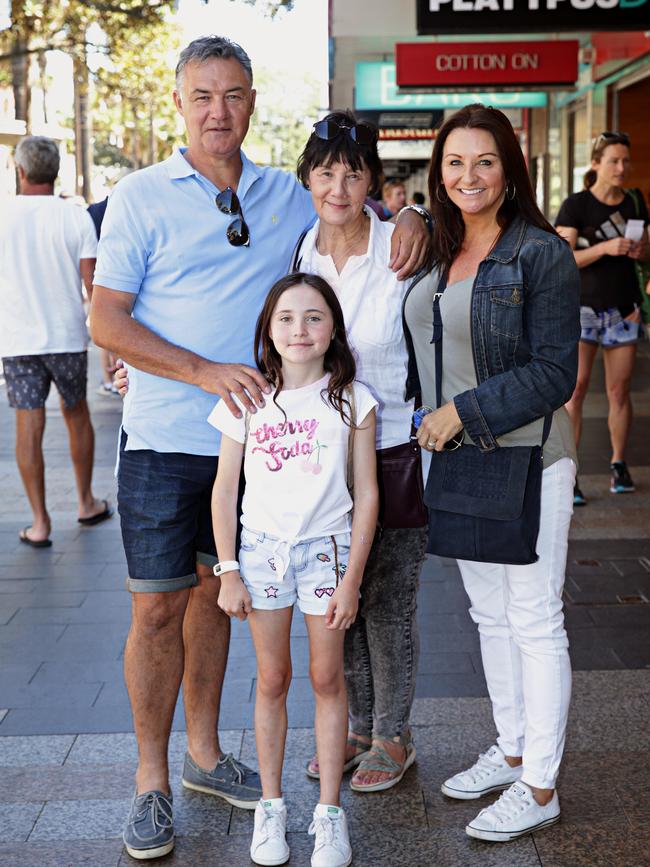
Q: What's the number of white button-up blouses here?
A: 1